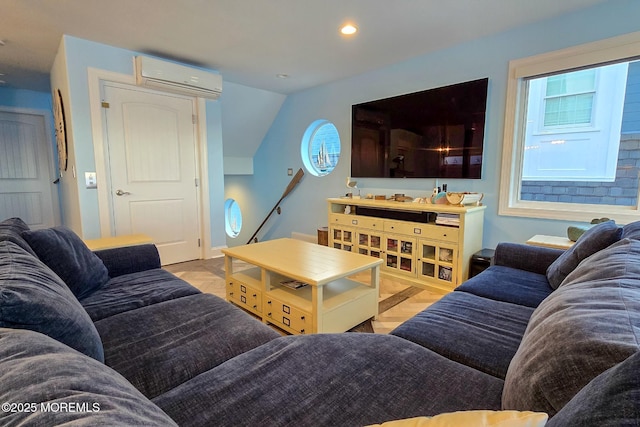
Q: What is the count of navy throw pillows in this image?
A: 2